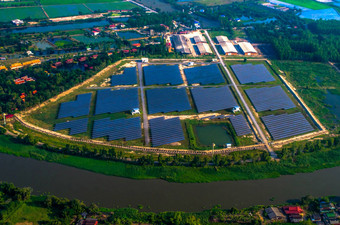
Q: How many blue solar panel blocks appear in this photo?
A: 14